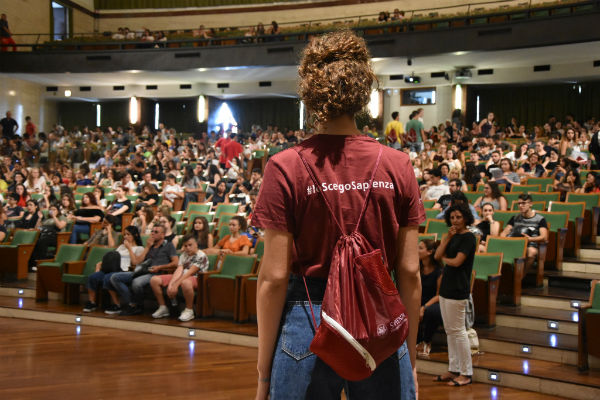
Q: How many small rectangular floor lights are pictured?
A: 7